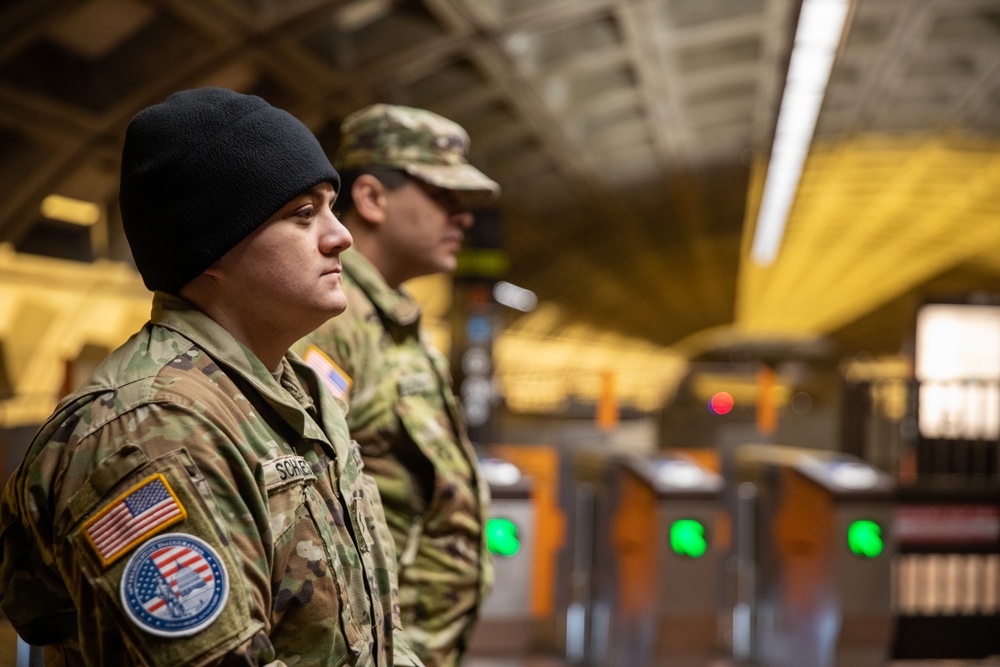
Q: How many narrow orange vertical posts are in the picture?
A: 2